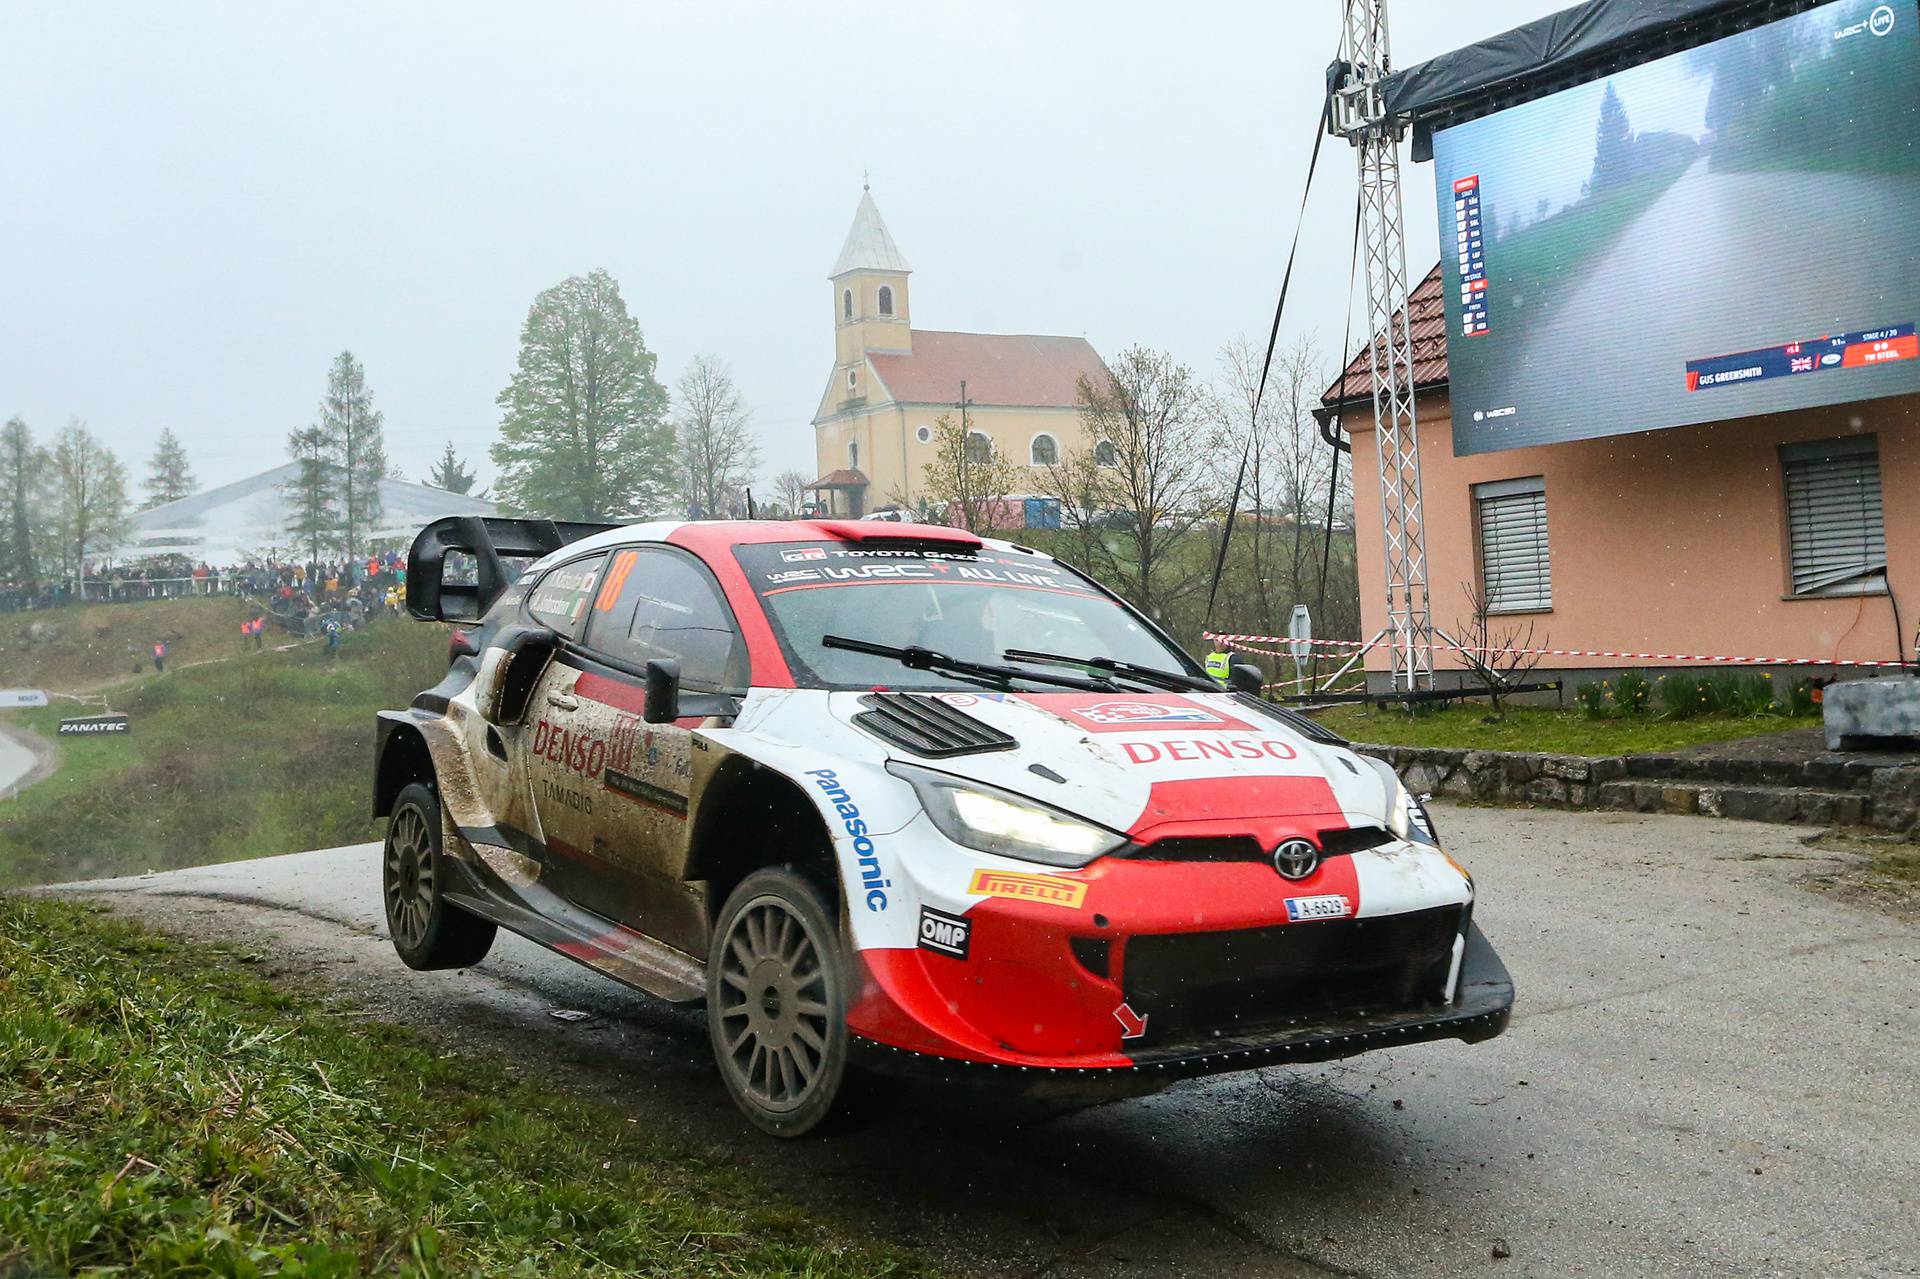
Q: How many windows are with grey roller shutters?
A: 2